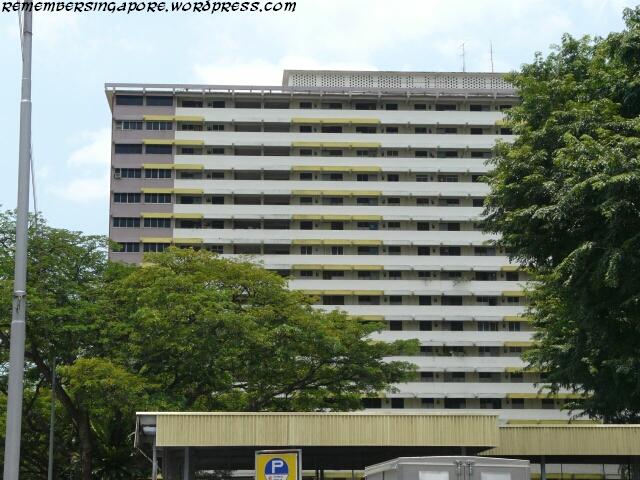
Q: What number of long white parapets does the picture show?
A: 13